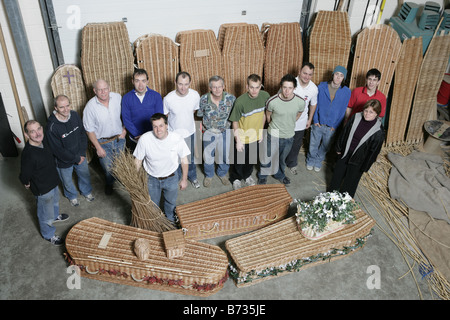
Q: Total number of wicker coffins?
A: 11